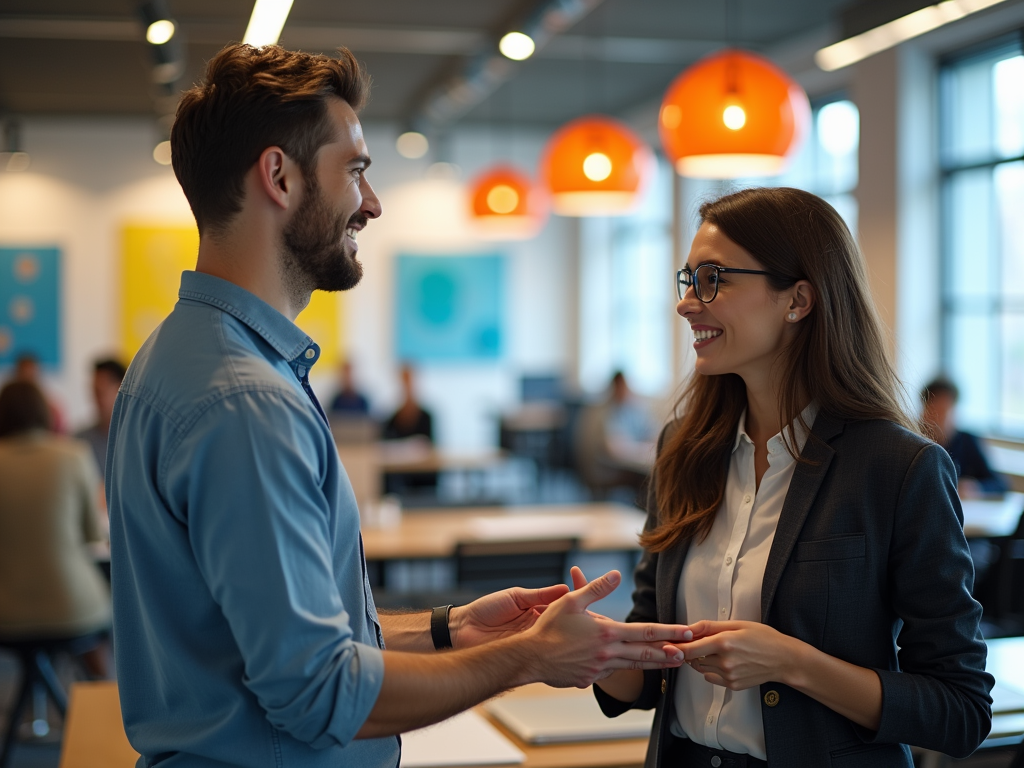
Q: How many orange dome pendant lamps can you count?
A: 3